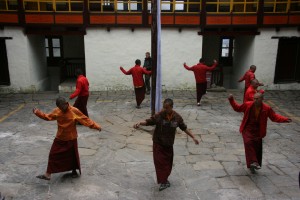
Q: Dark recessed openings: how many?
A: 4